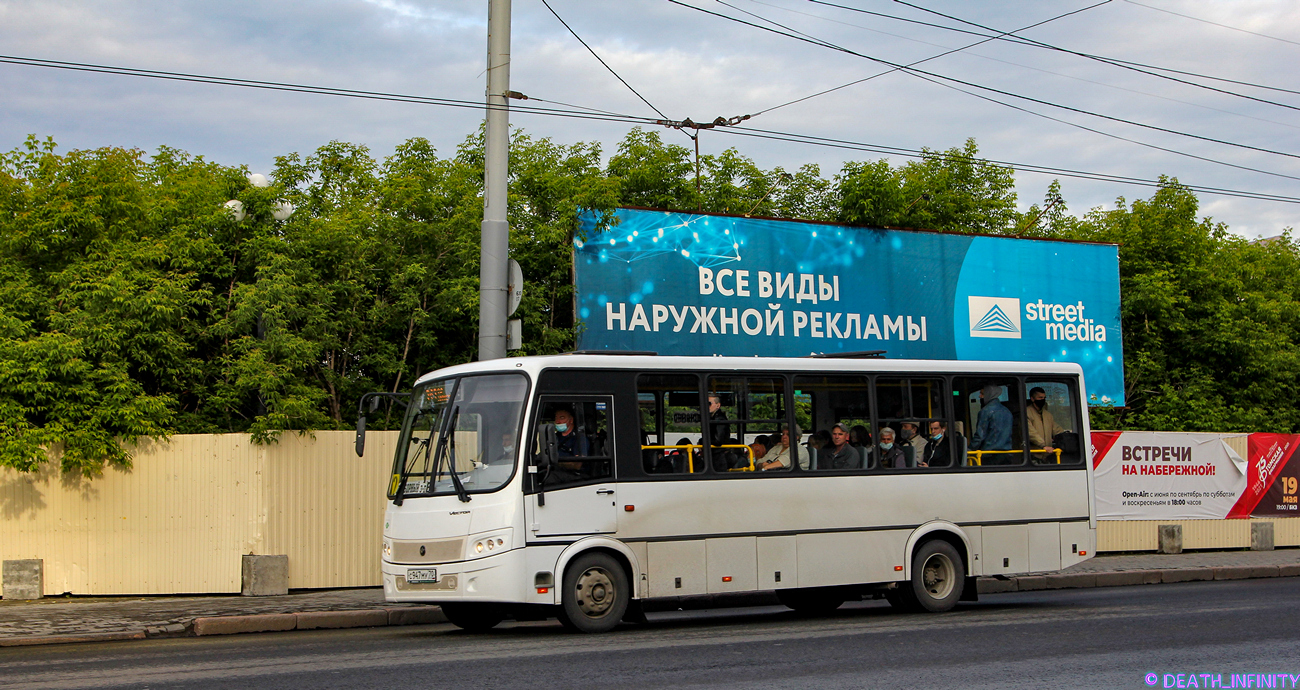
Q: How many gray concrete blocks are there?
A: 4